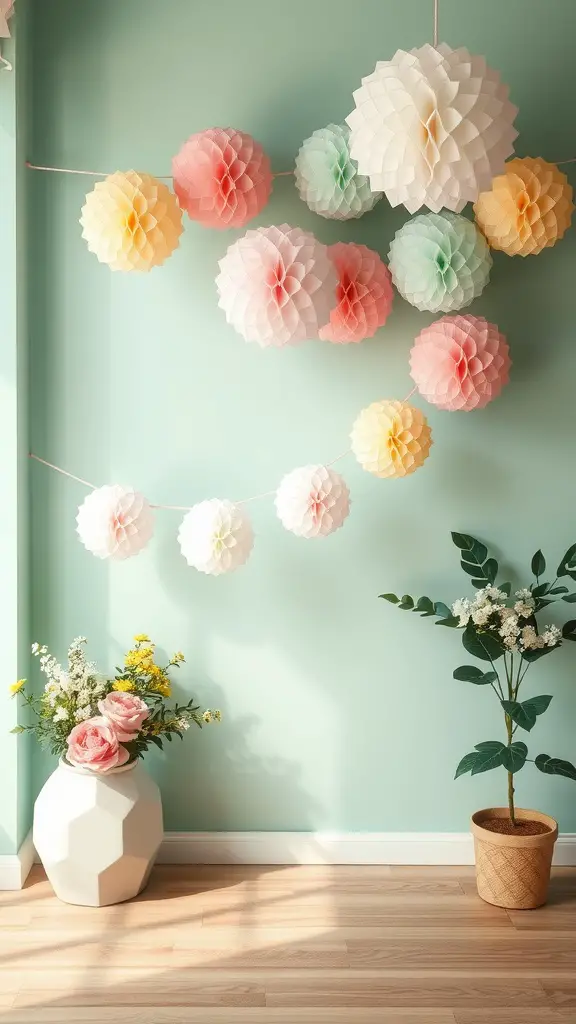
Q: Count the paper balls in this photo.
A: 13